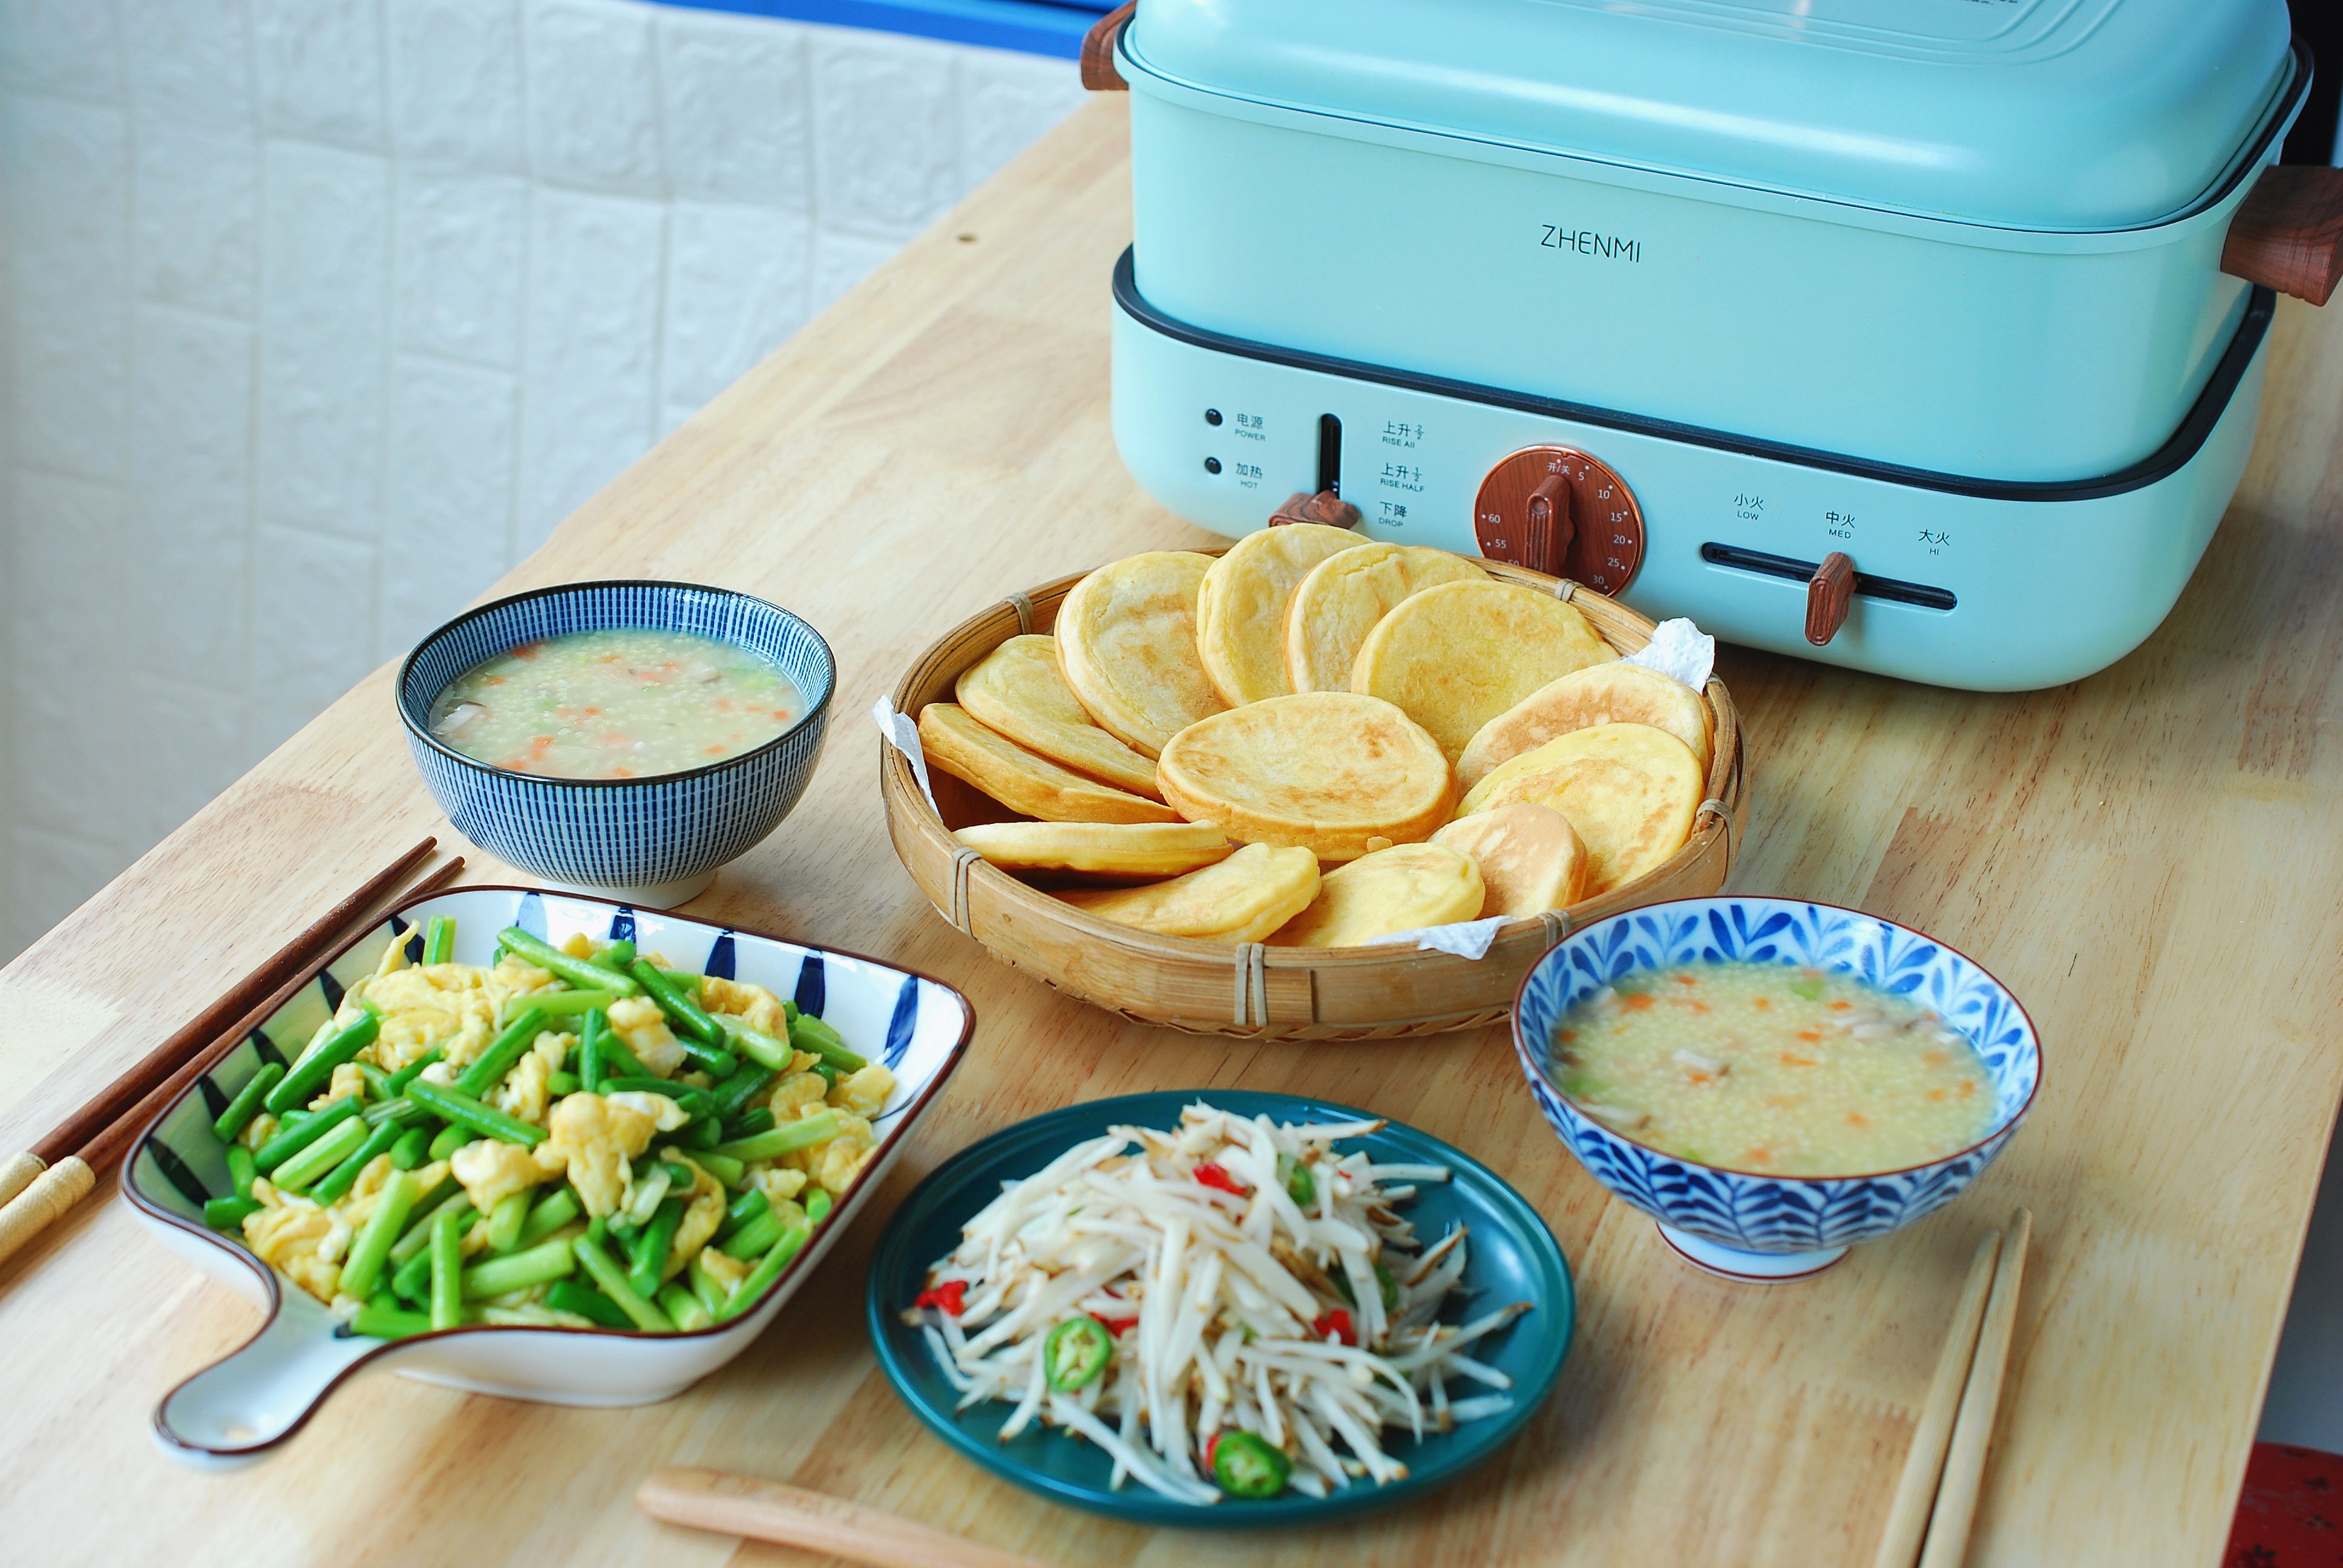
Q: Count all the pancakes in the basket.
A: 13